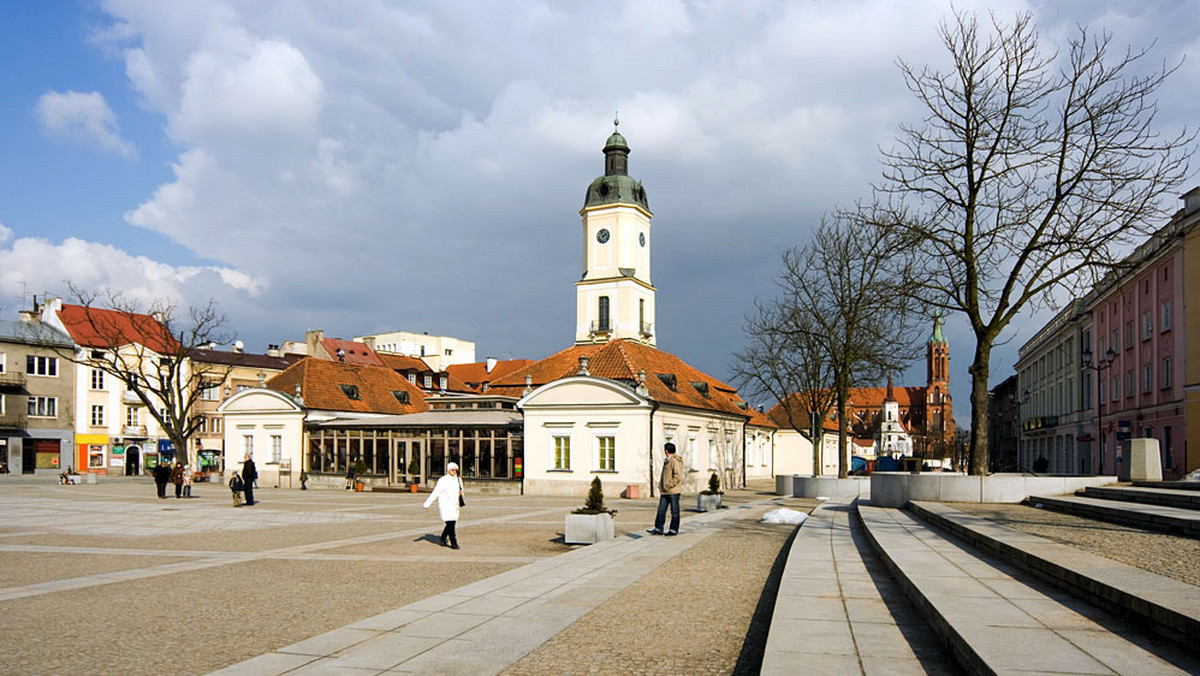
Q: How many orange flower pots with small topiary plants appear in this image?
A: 2